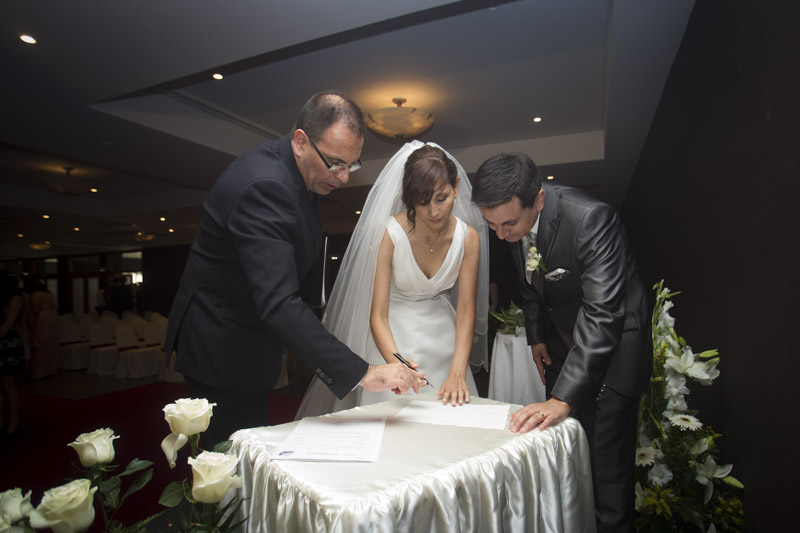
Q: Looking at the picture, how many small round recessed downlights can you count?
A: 13